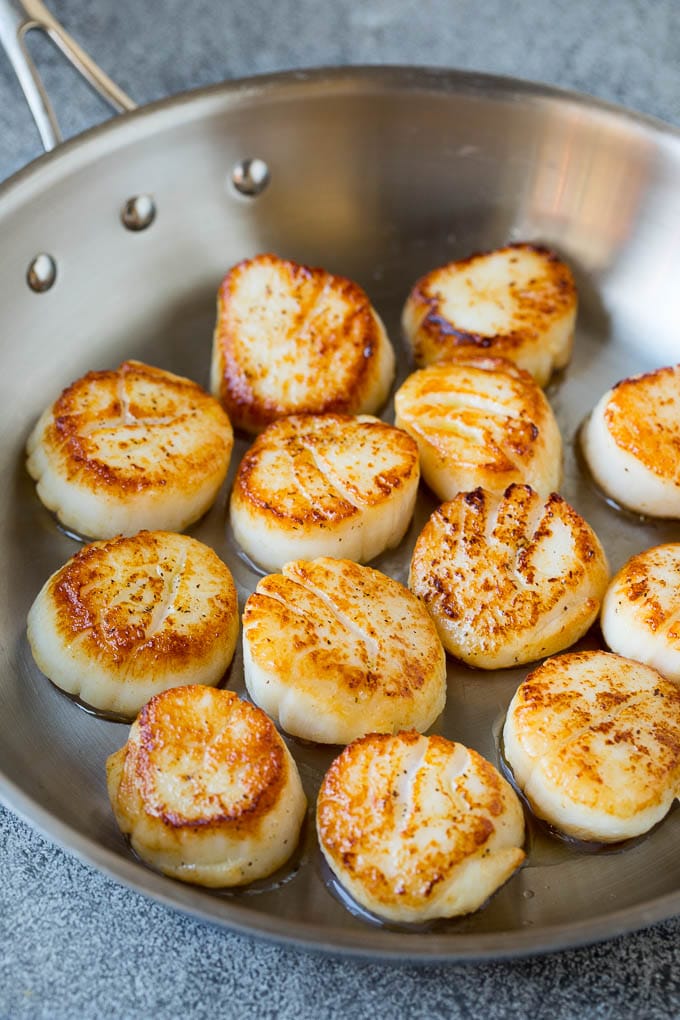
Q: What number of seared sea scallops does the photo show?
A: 13